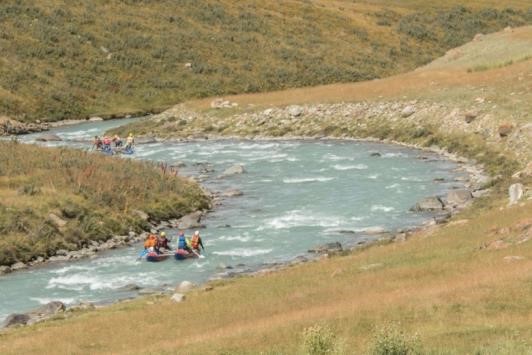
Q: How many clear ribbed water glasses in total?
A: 0